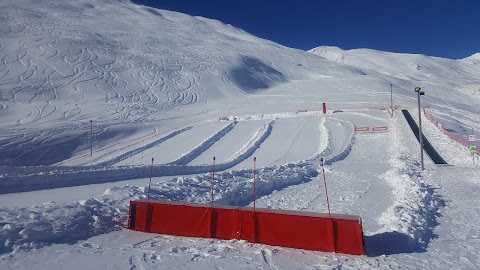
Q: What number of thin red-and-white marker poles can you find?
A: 4